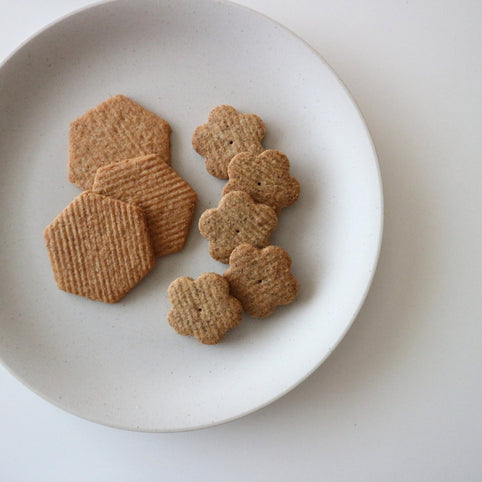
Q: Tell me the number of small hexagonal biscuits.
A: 0